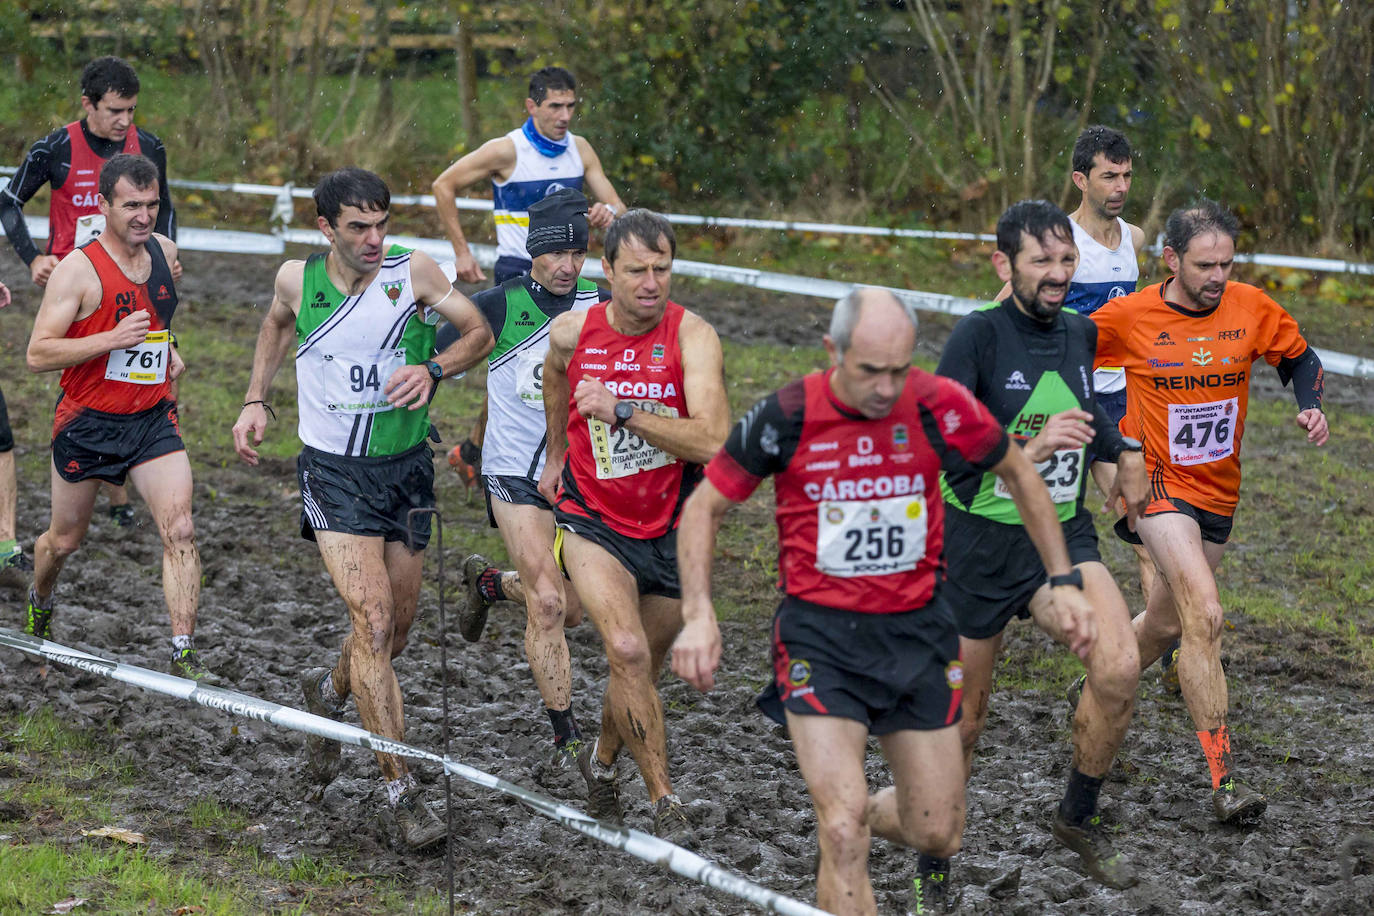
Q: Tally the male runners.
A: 10